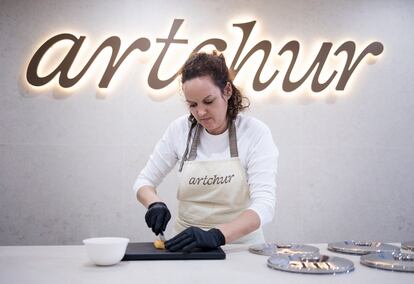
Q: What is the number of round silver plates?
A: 5